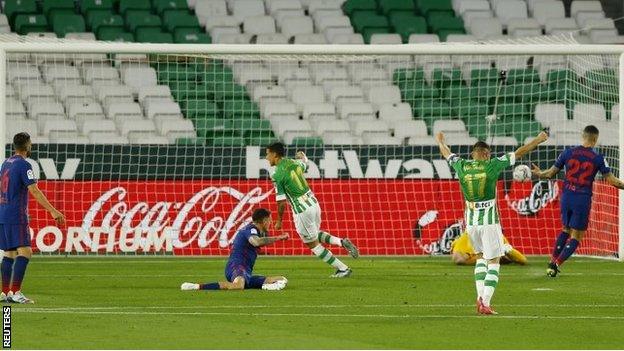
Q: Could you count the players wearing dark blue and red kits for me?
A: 3